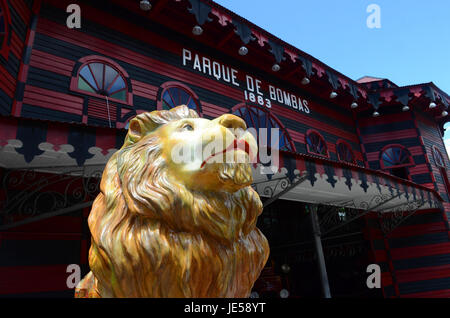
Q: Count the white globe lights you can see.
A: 11